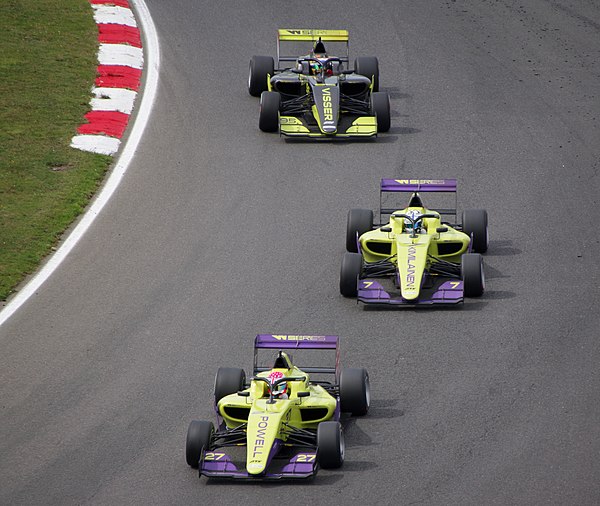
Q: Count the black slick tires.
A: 12